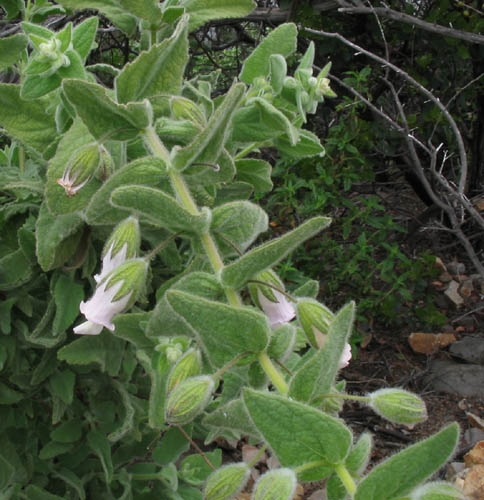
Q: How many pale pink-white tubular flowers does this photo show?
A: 4